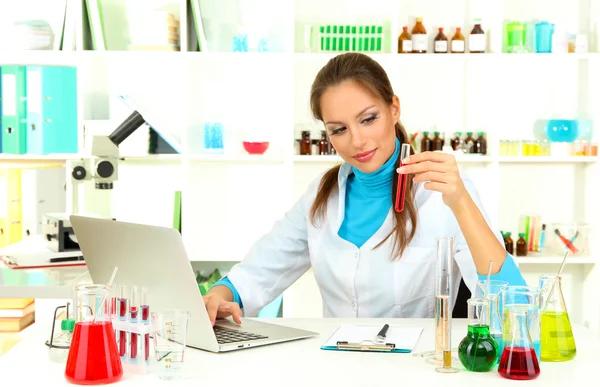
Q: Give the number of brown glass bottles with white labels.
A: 5